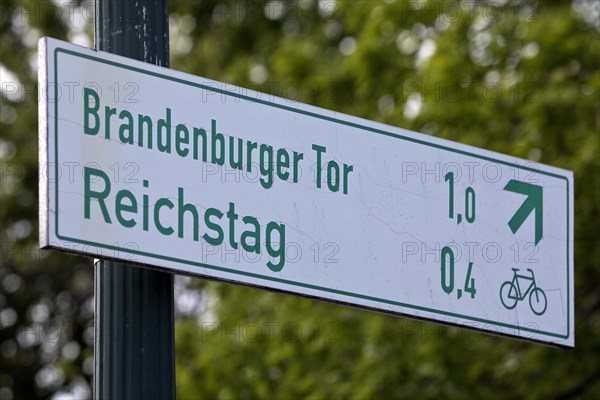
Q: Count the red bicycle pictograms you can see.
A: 0